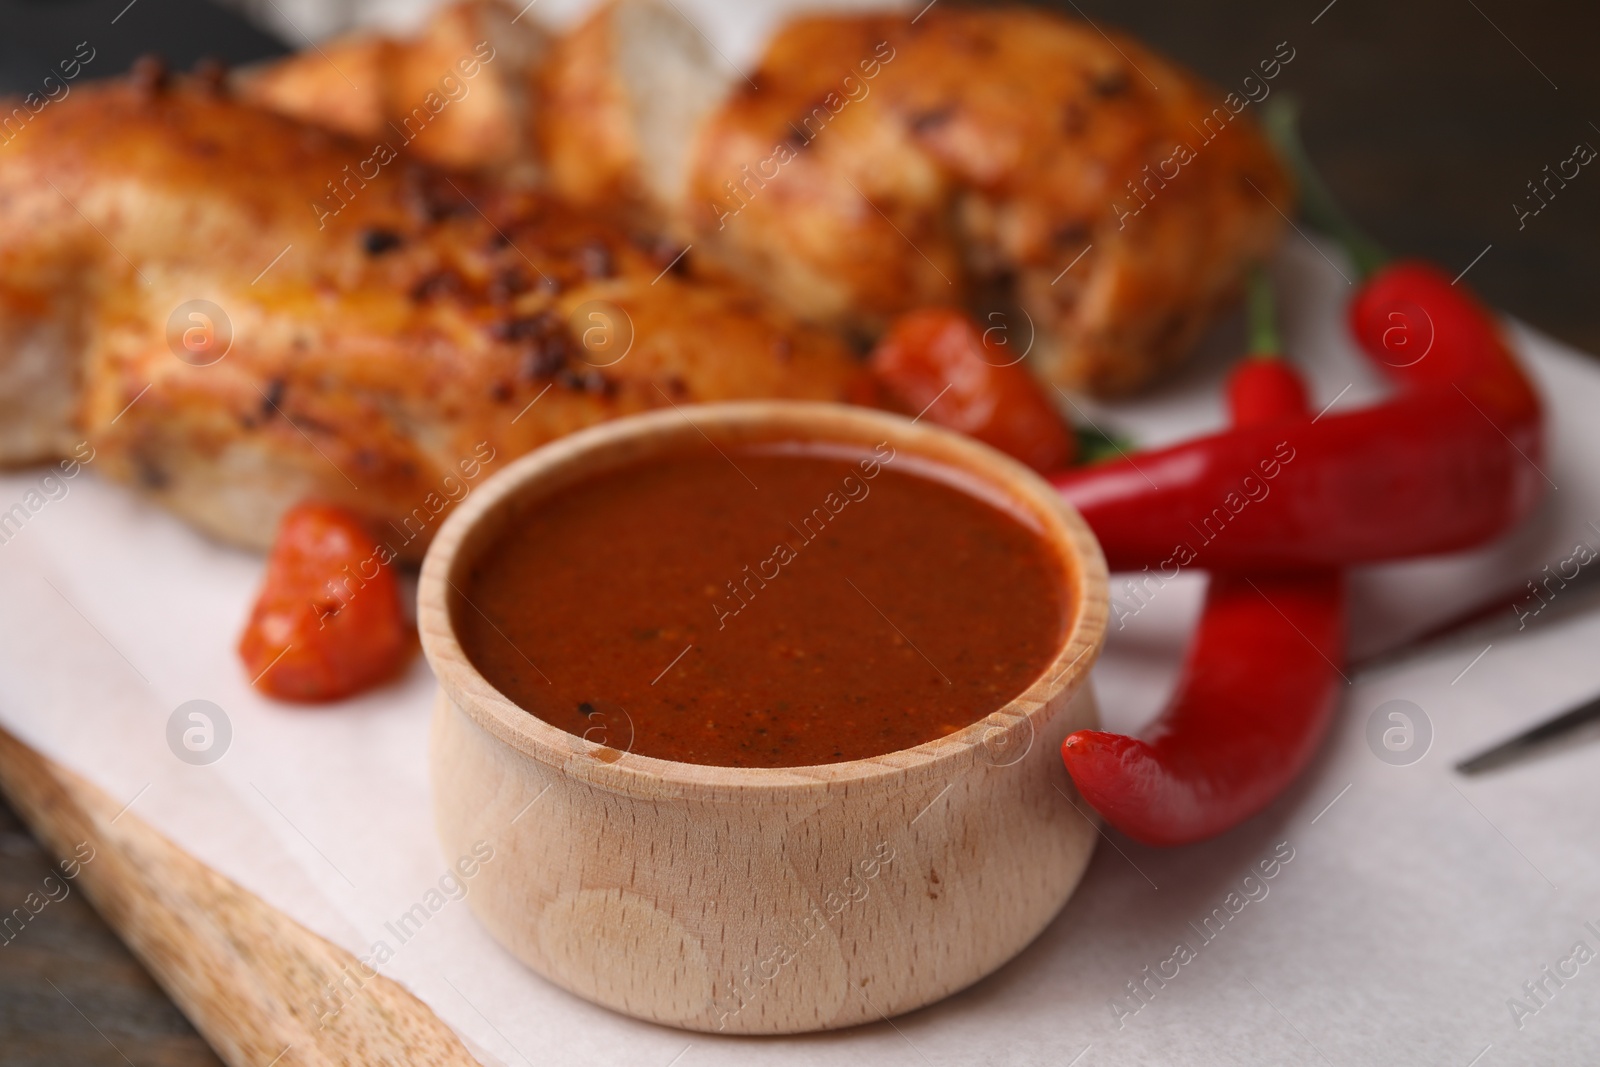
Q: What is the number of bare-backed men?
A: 0